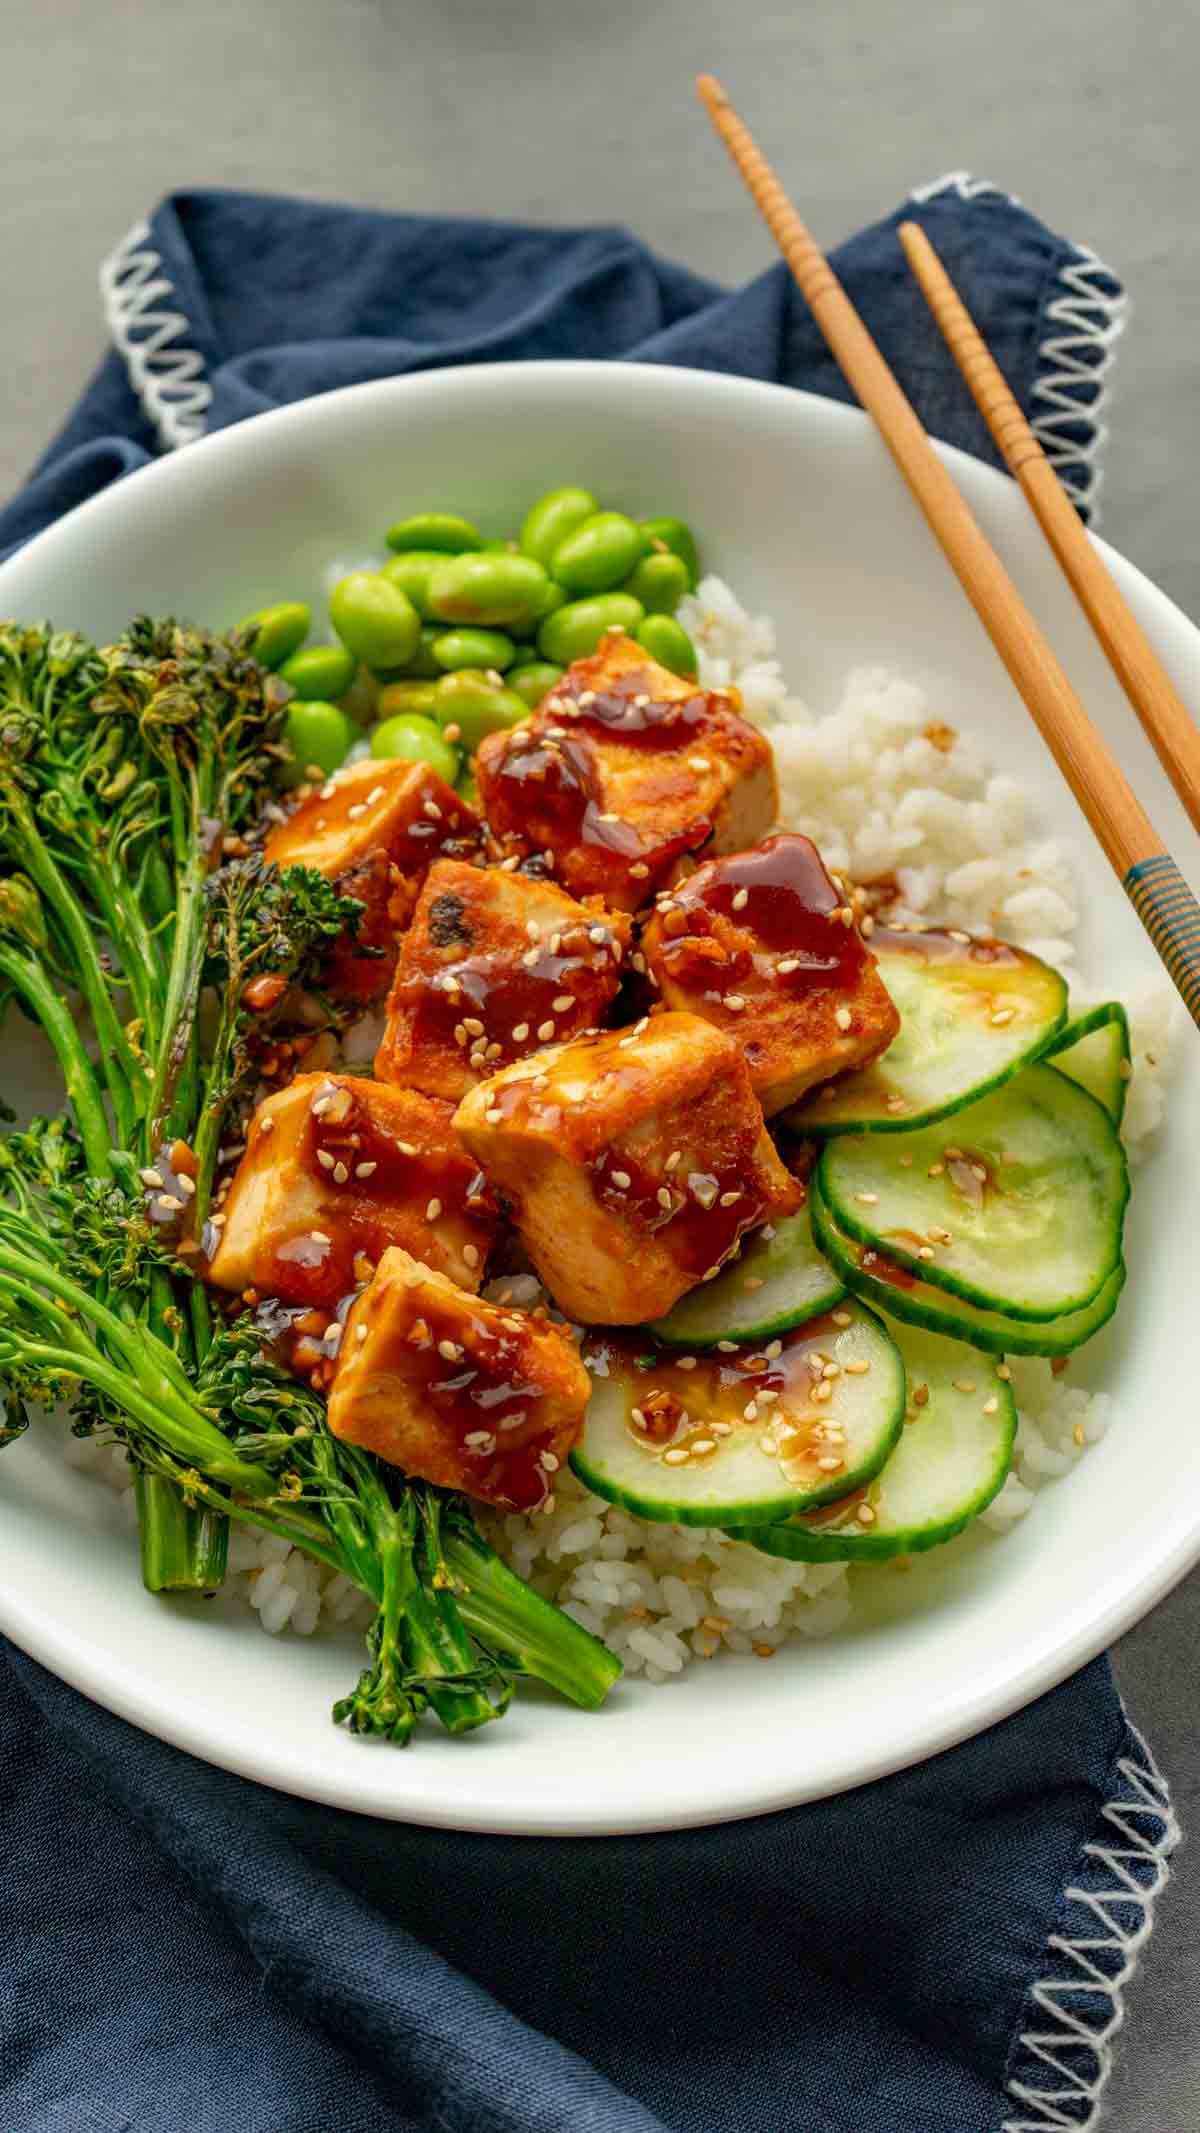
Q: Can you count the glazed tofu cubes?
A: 7